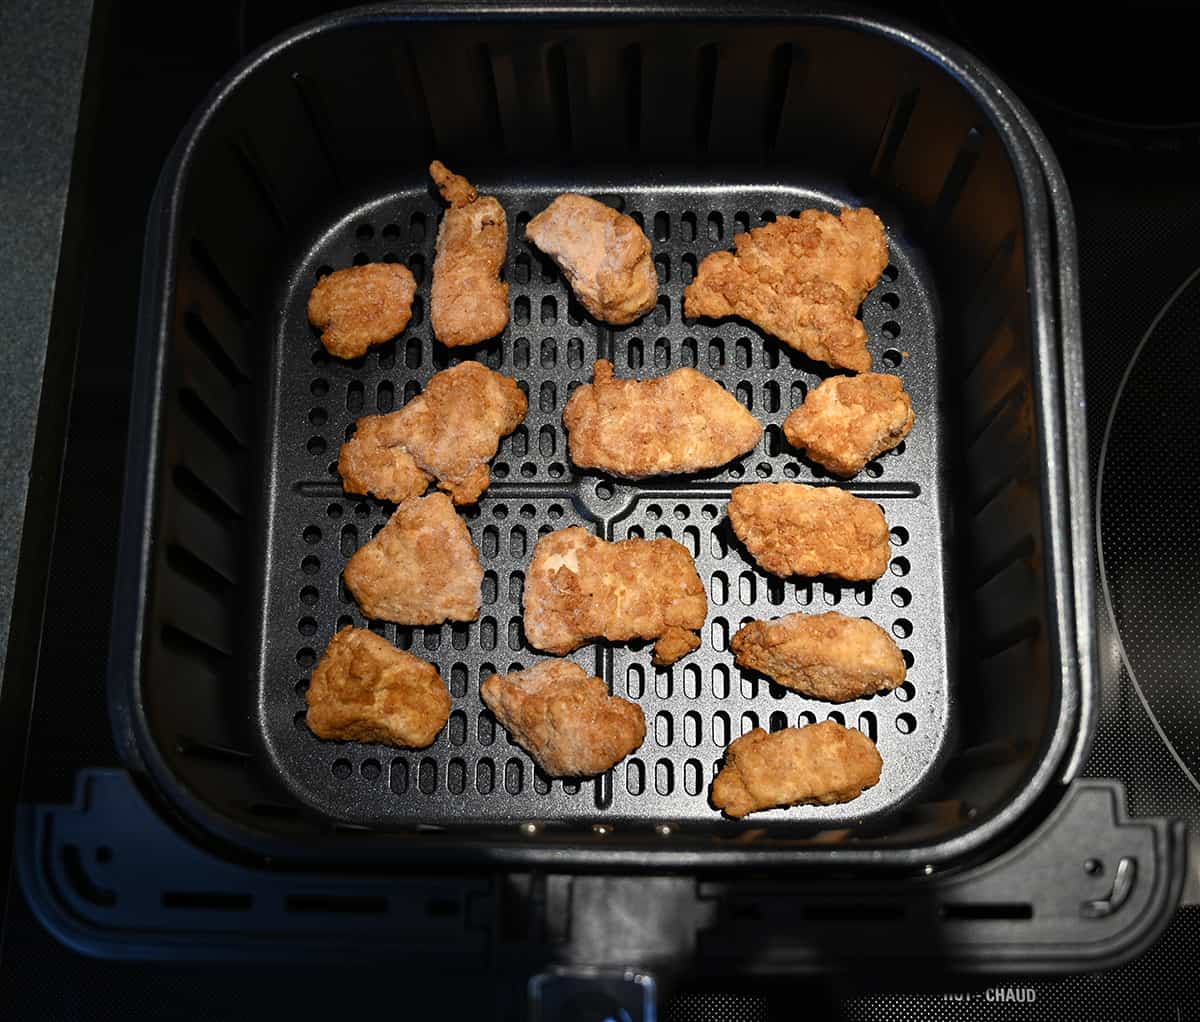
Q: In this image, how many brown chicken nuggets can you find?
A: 14